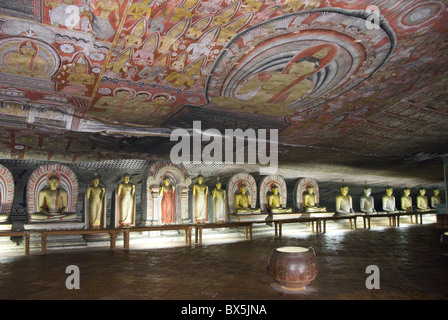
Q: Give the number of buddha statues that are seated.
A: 10